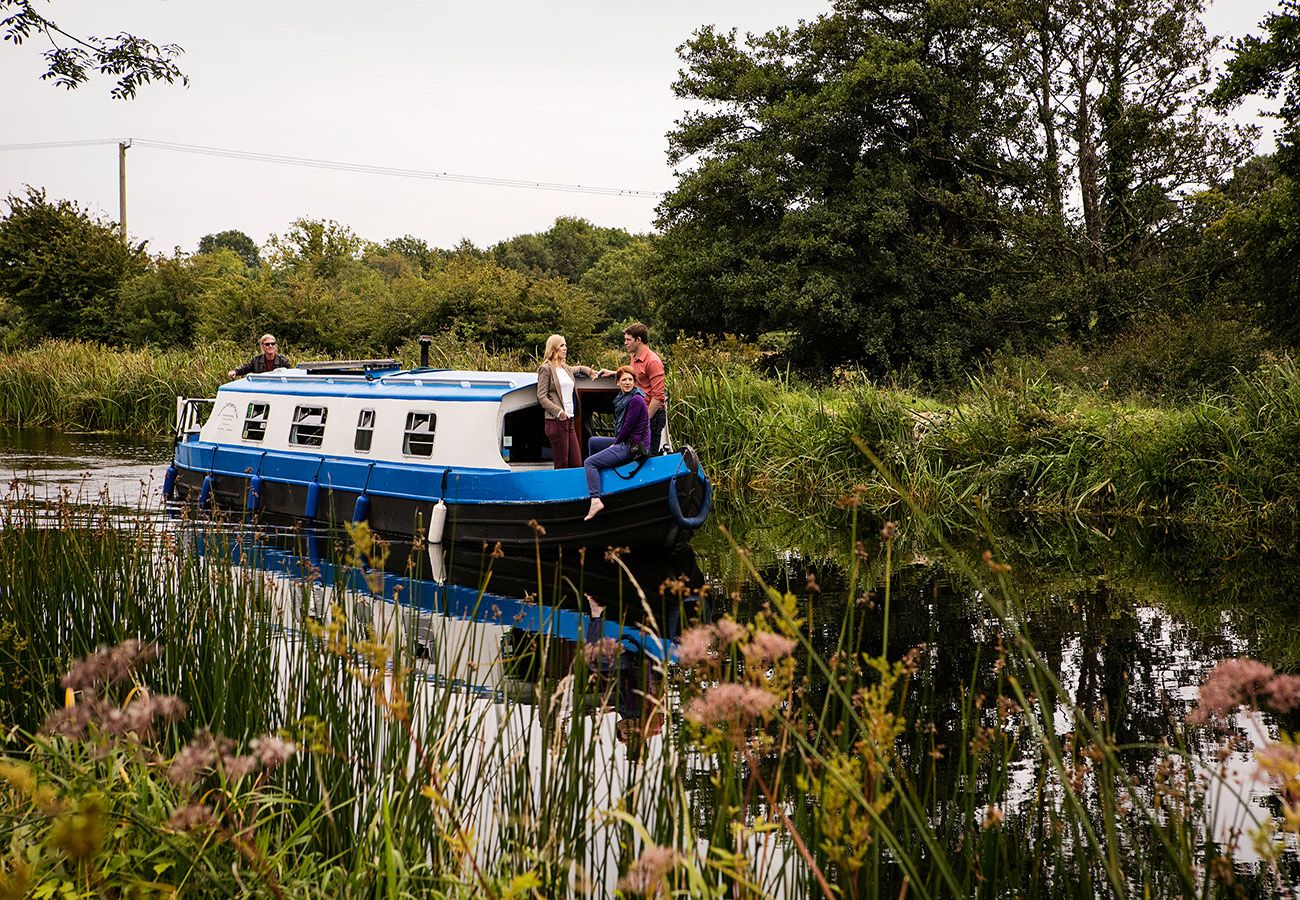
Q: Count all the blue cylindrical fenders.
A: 5